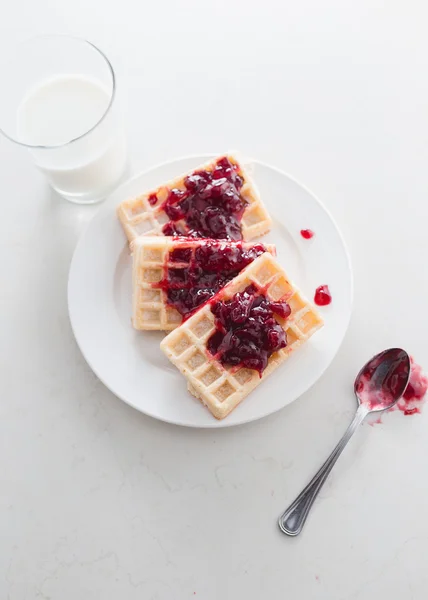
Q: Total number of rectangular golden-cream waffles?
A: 3